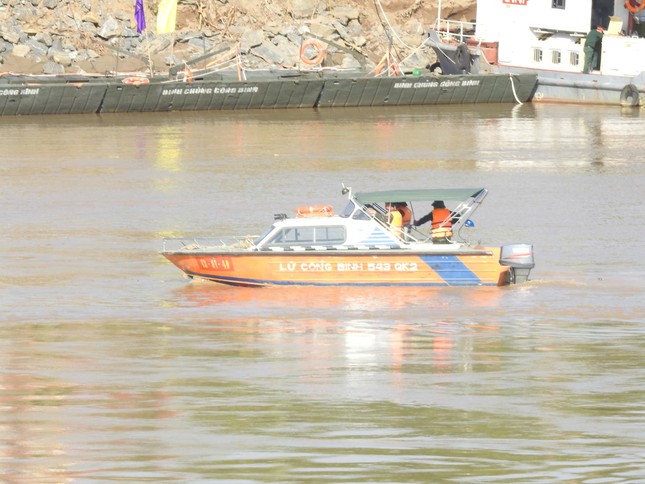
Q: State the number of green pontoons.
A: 3